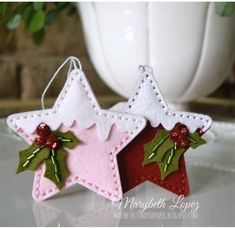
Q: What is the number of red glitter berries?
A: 6